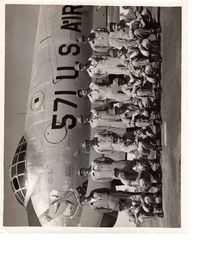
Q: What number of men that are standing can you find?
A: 7